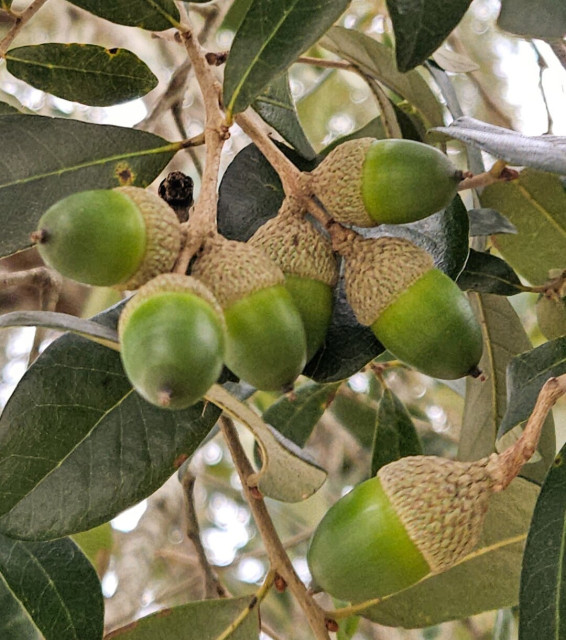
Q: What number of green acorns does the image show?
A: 7